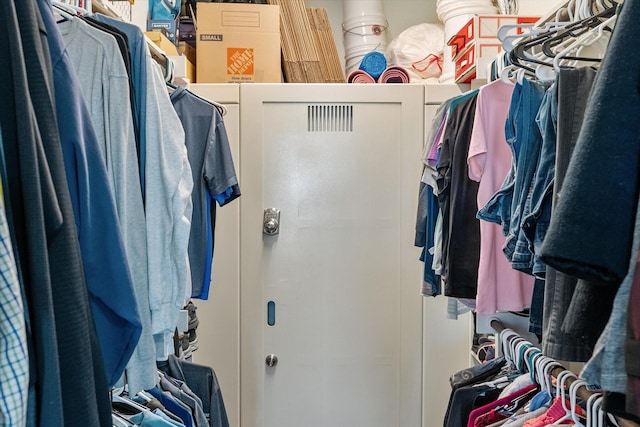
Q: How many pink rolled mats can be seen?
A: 2